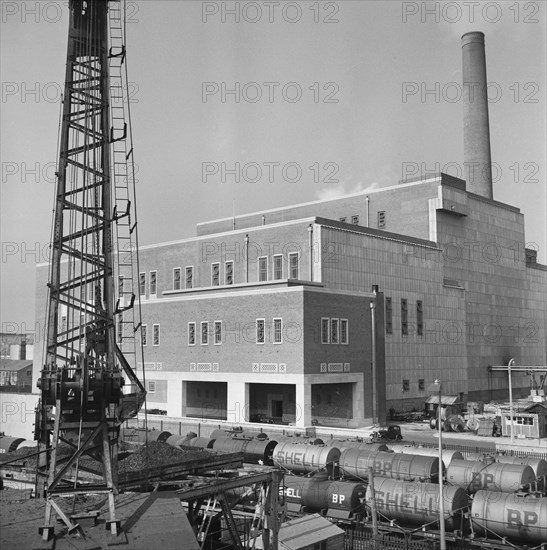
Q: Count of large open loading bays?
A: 3